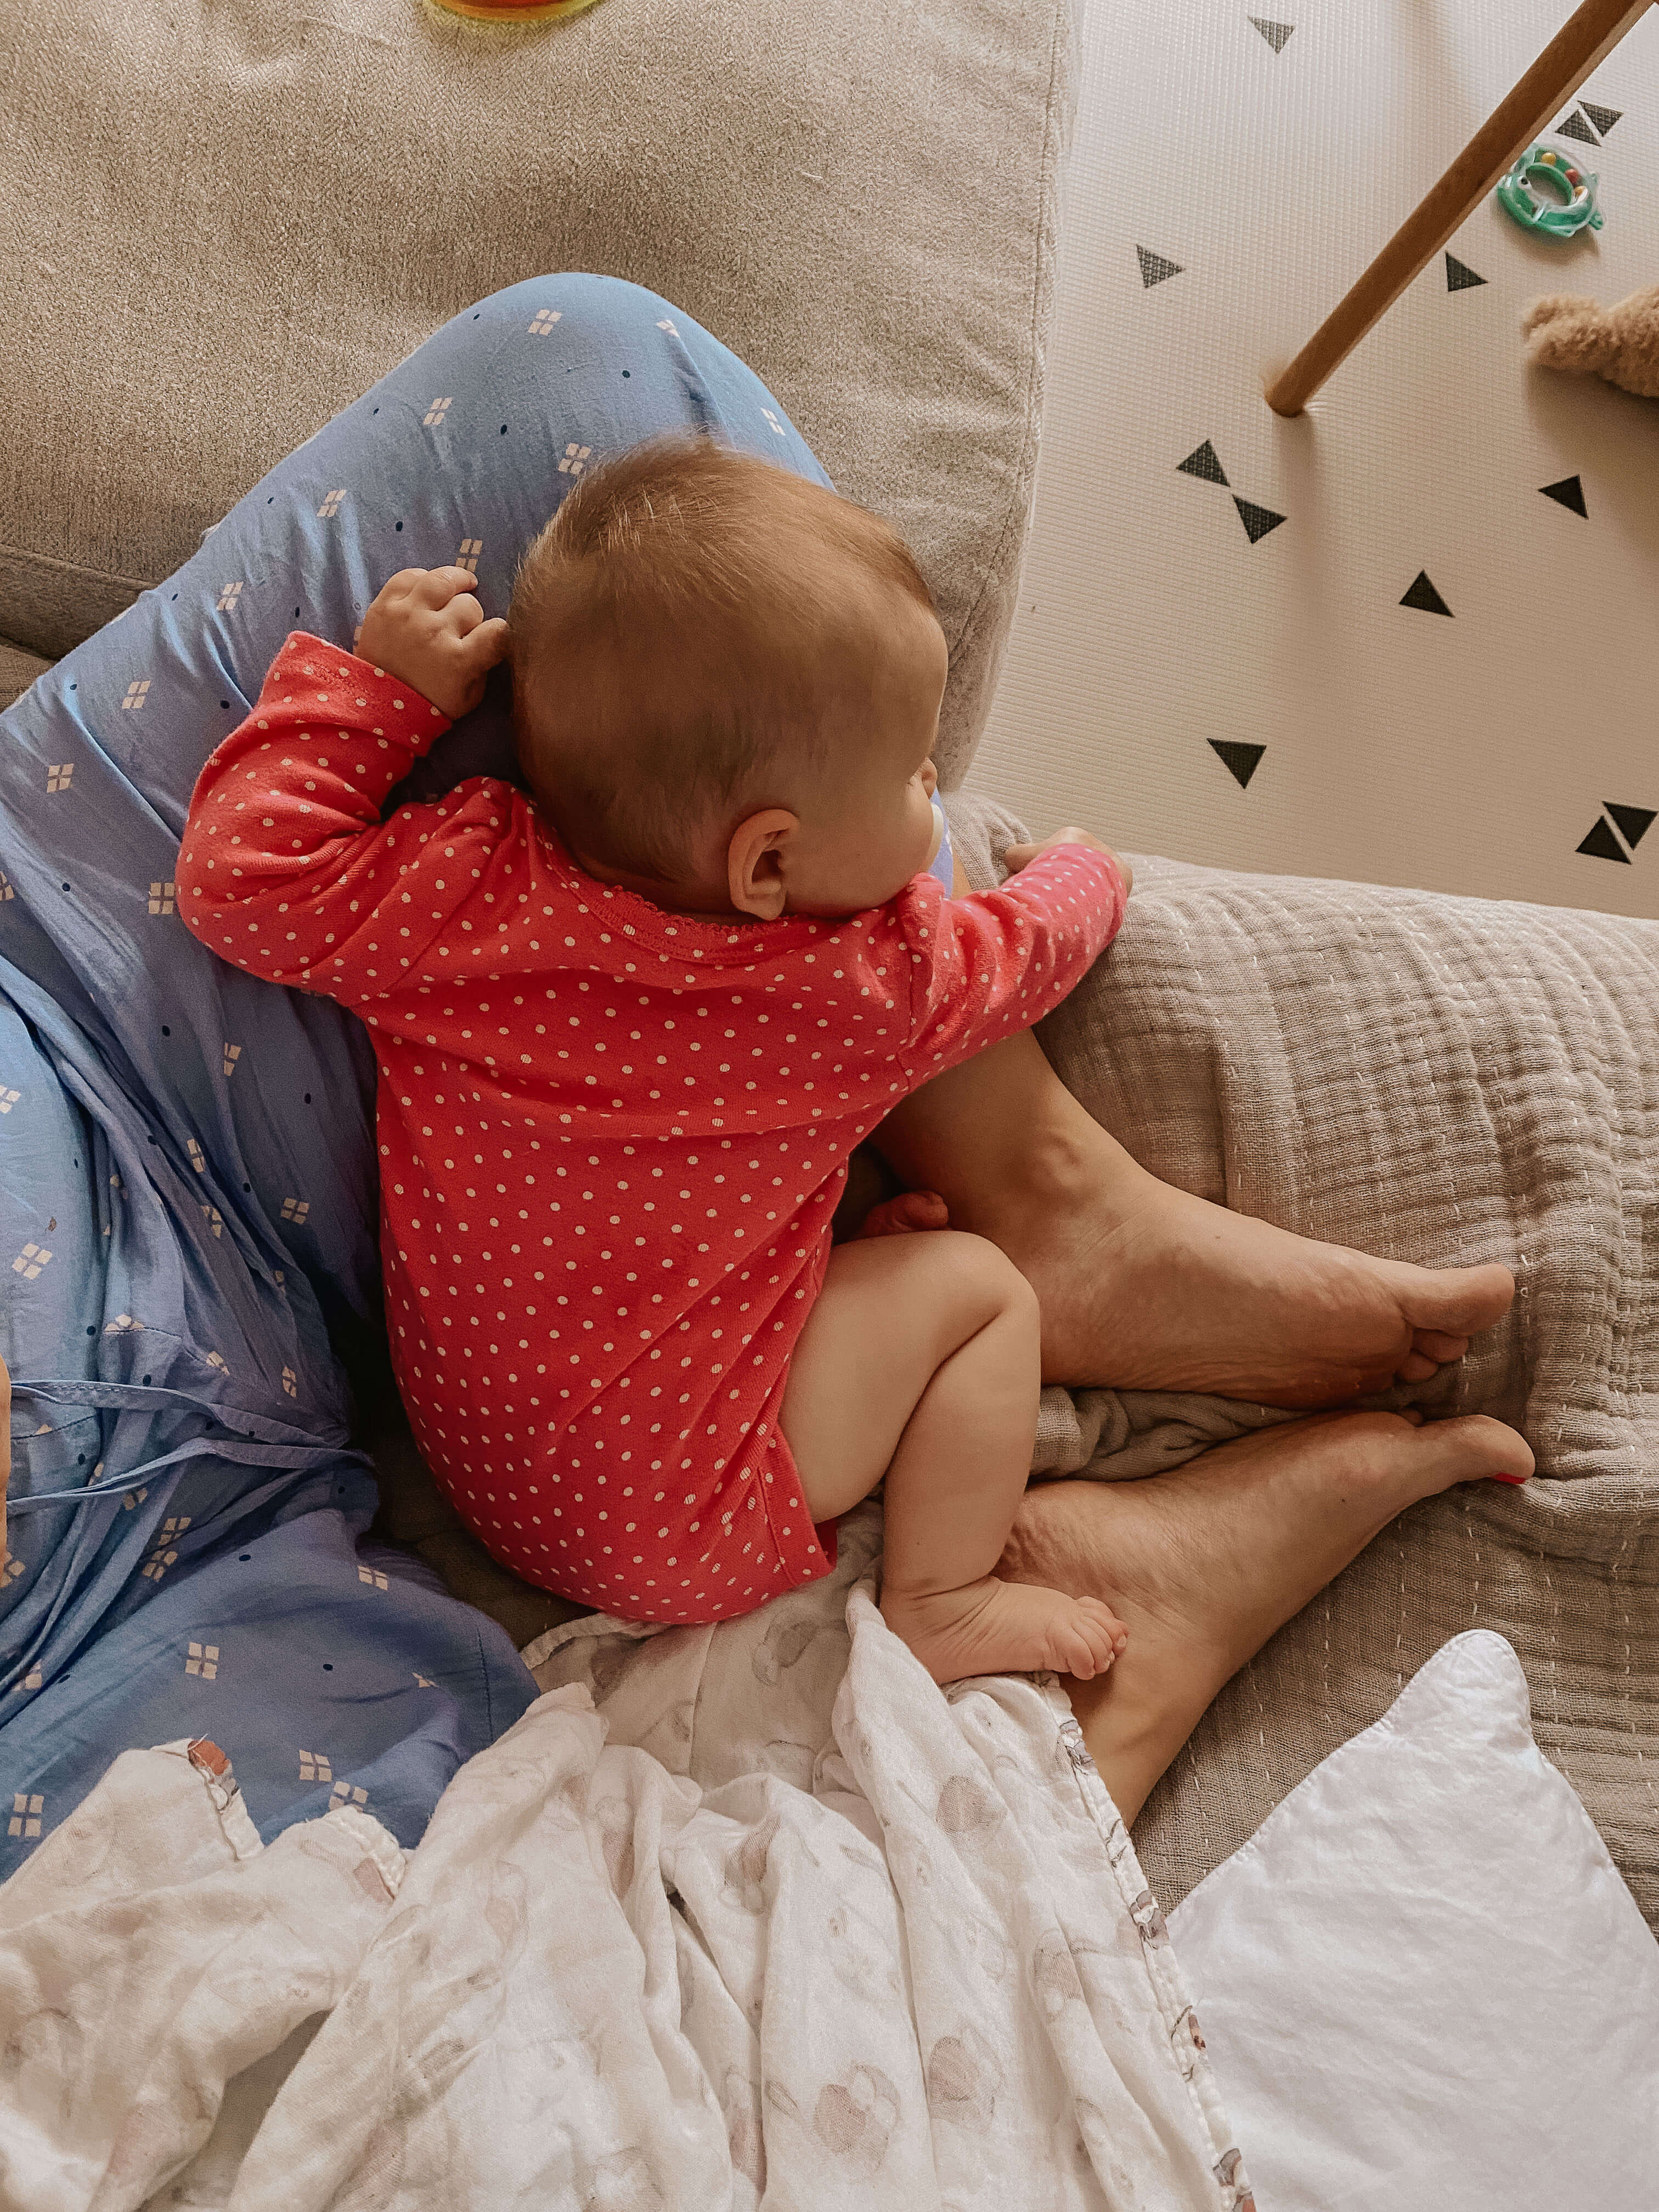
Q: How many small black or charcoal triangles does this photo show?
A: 12